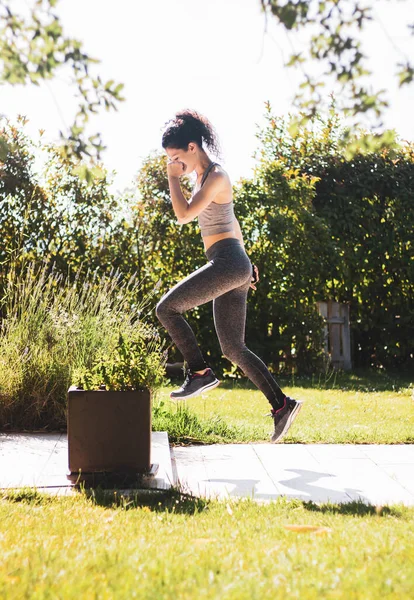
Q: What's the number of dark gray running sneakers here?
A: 2